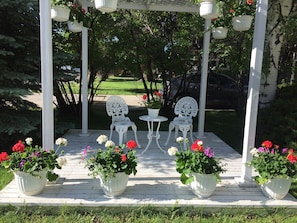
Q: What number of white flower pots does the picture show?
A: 11